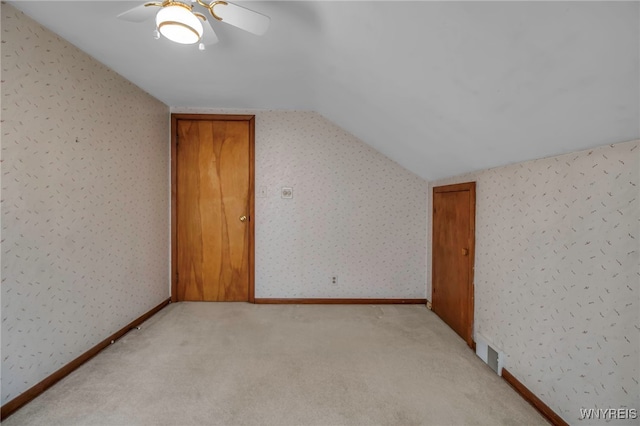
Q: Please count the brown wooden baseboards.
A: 3